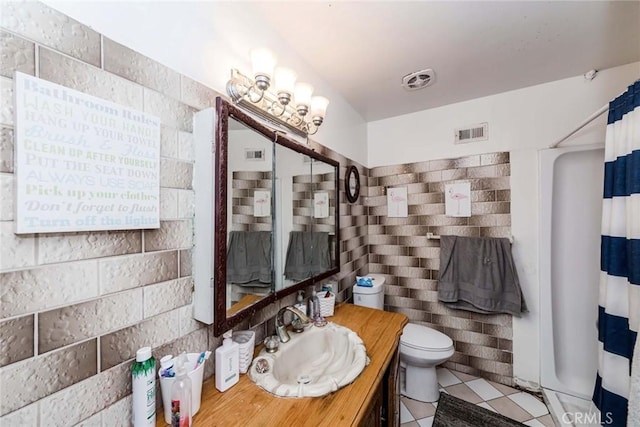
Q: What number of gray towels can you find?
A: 1